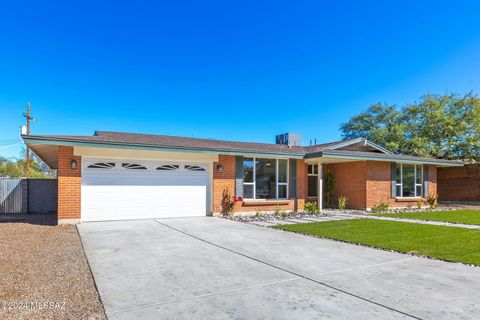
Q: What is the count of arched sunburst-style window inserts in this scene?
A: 4